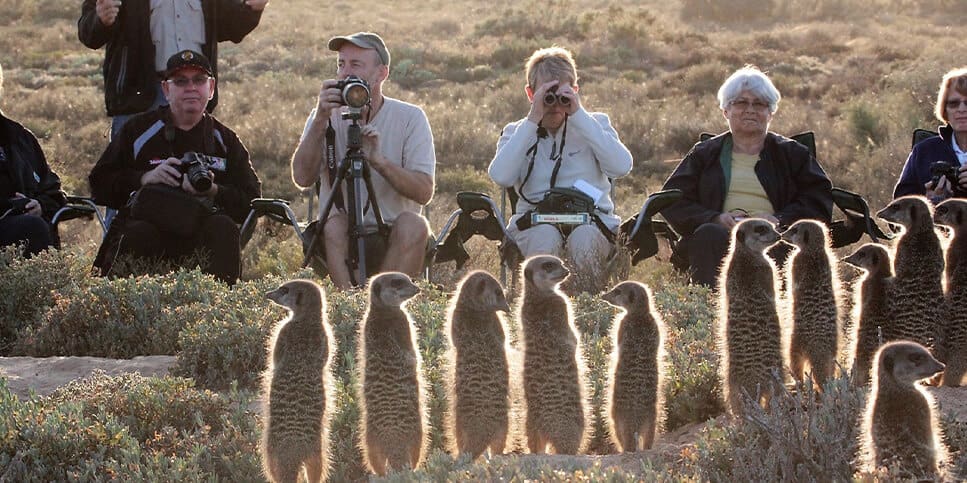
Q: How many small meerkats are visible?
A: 11